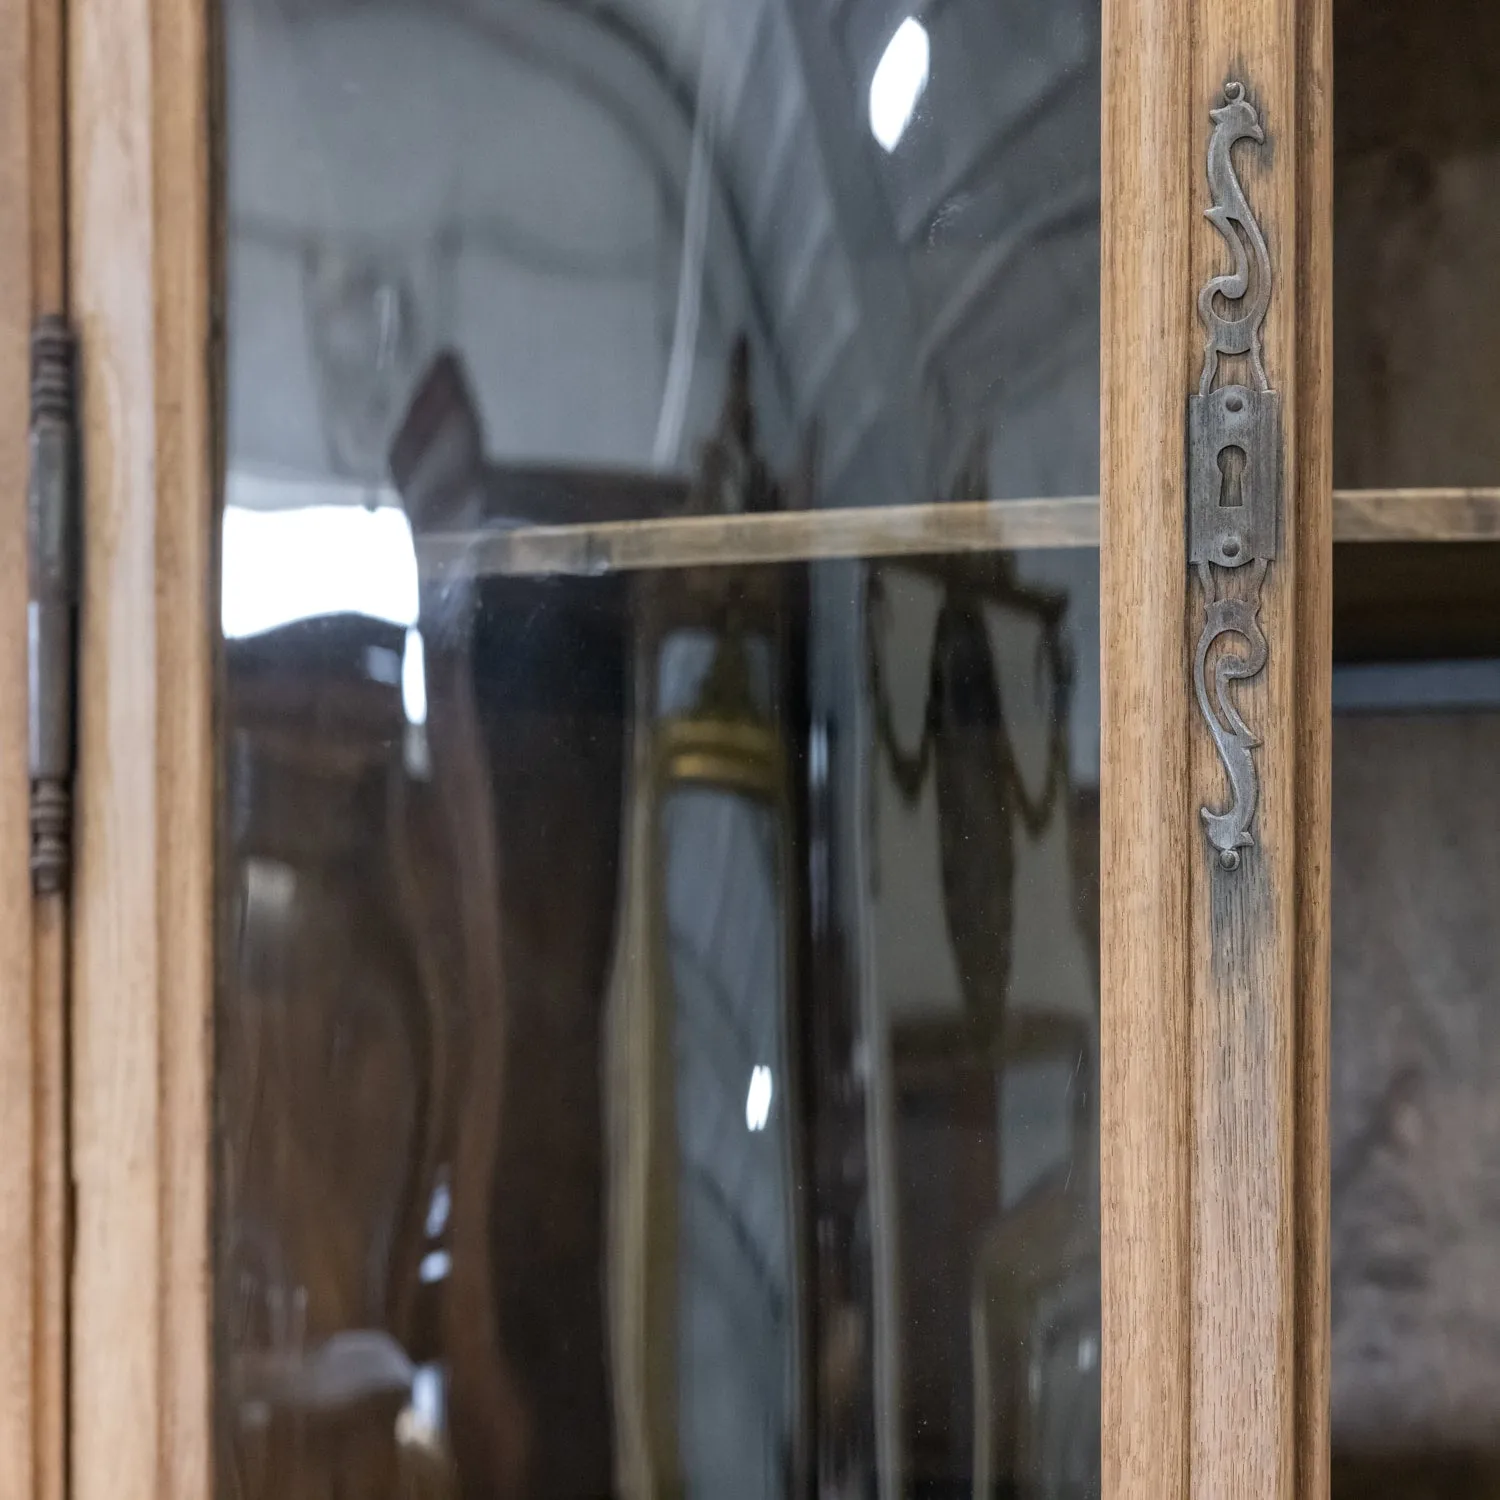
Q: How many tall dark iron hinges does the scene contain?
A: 1